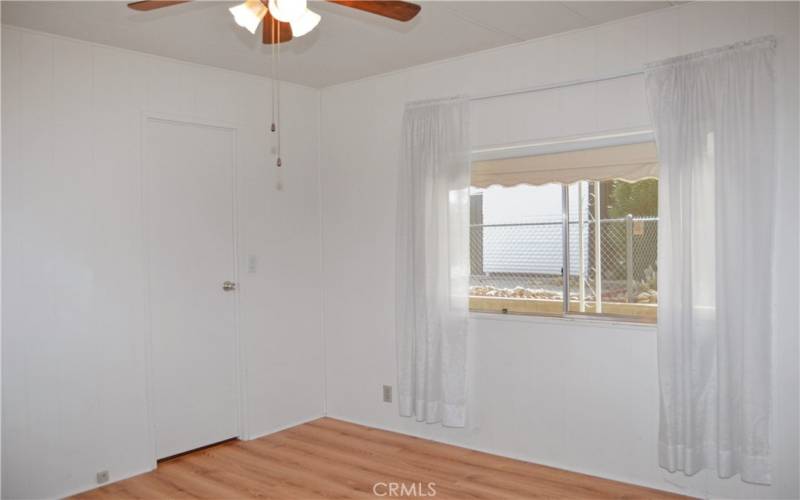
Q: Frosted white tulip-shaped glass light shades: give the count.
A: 3